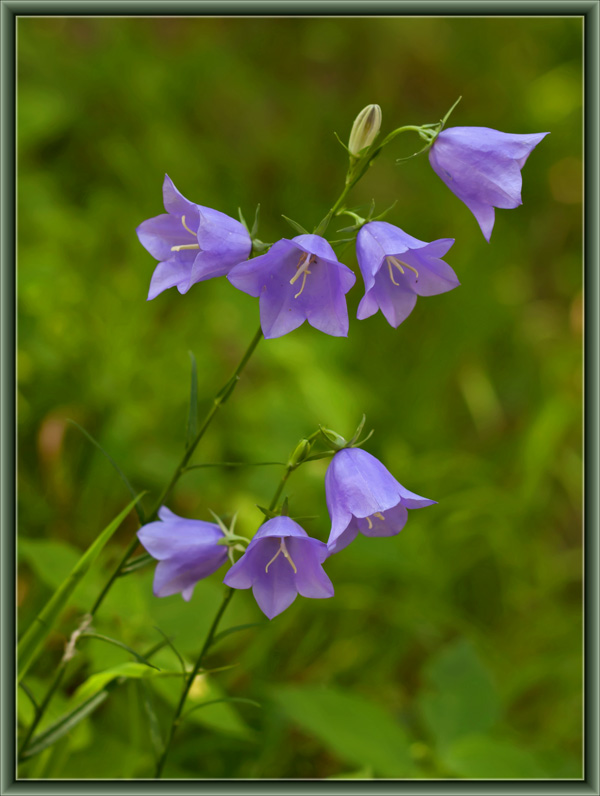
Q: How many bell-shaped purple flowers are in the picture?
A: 7